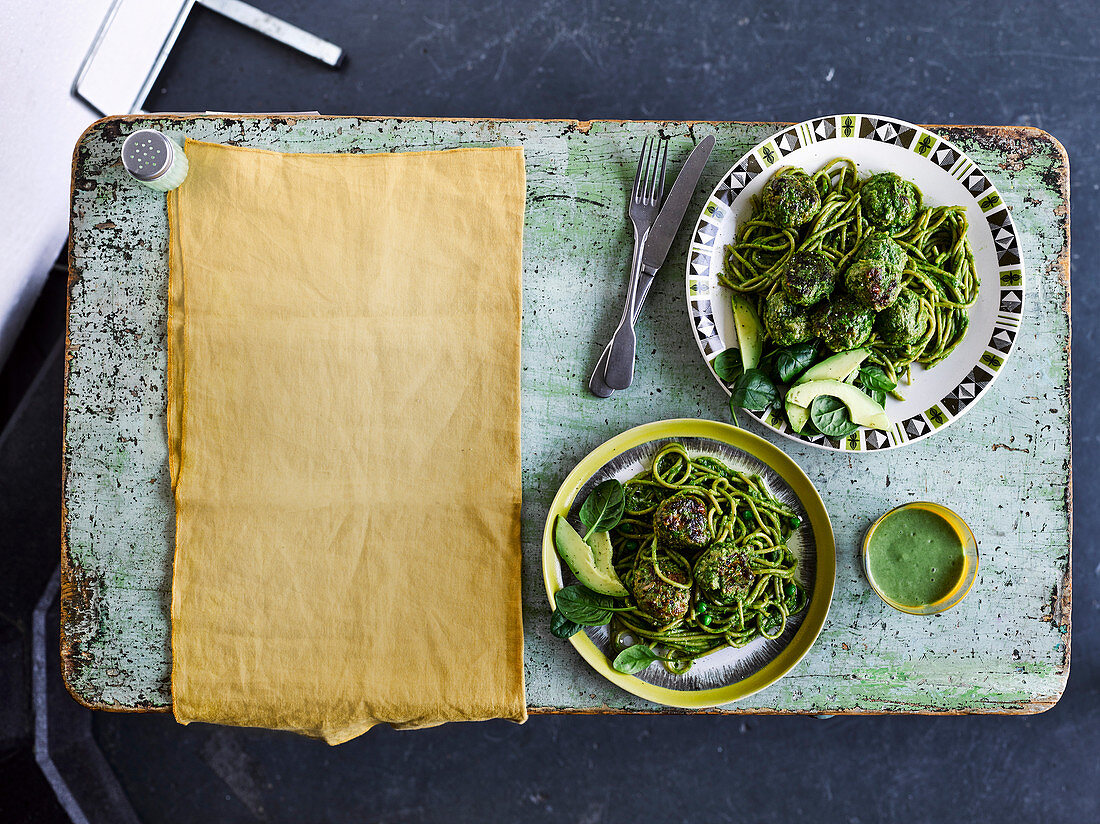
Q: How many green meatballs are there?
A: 11